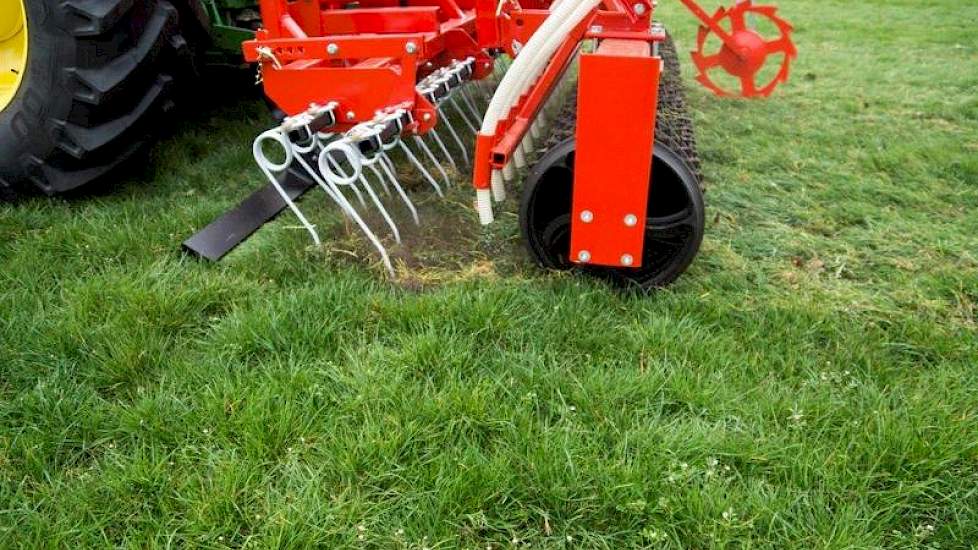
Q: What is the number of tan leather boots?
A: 0